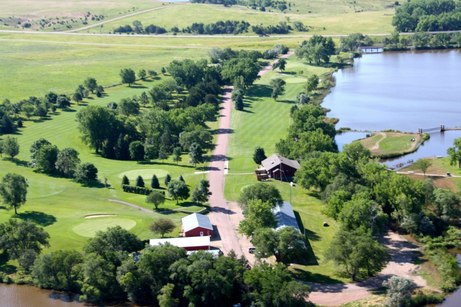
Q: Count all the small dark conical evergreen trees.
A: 5